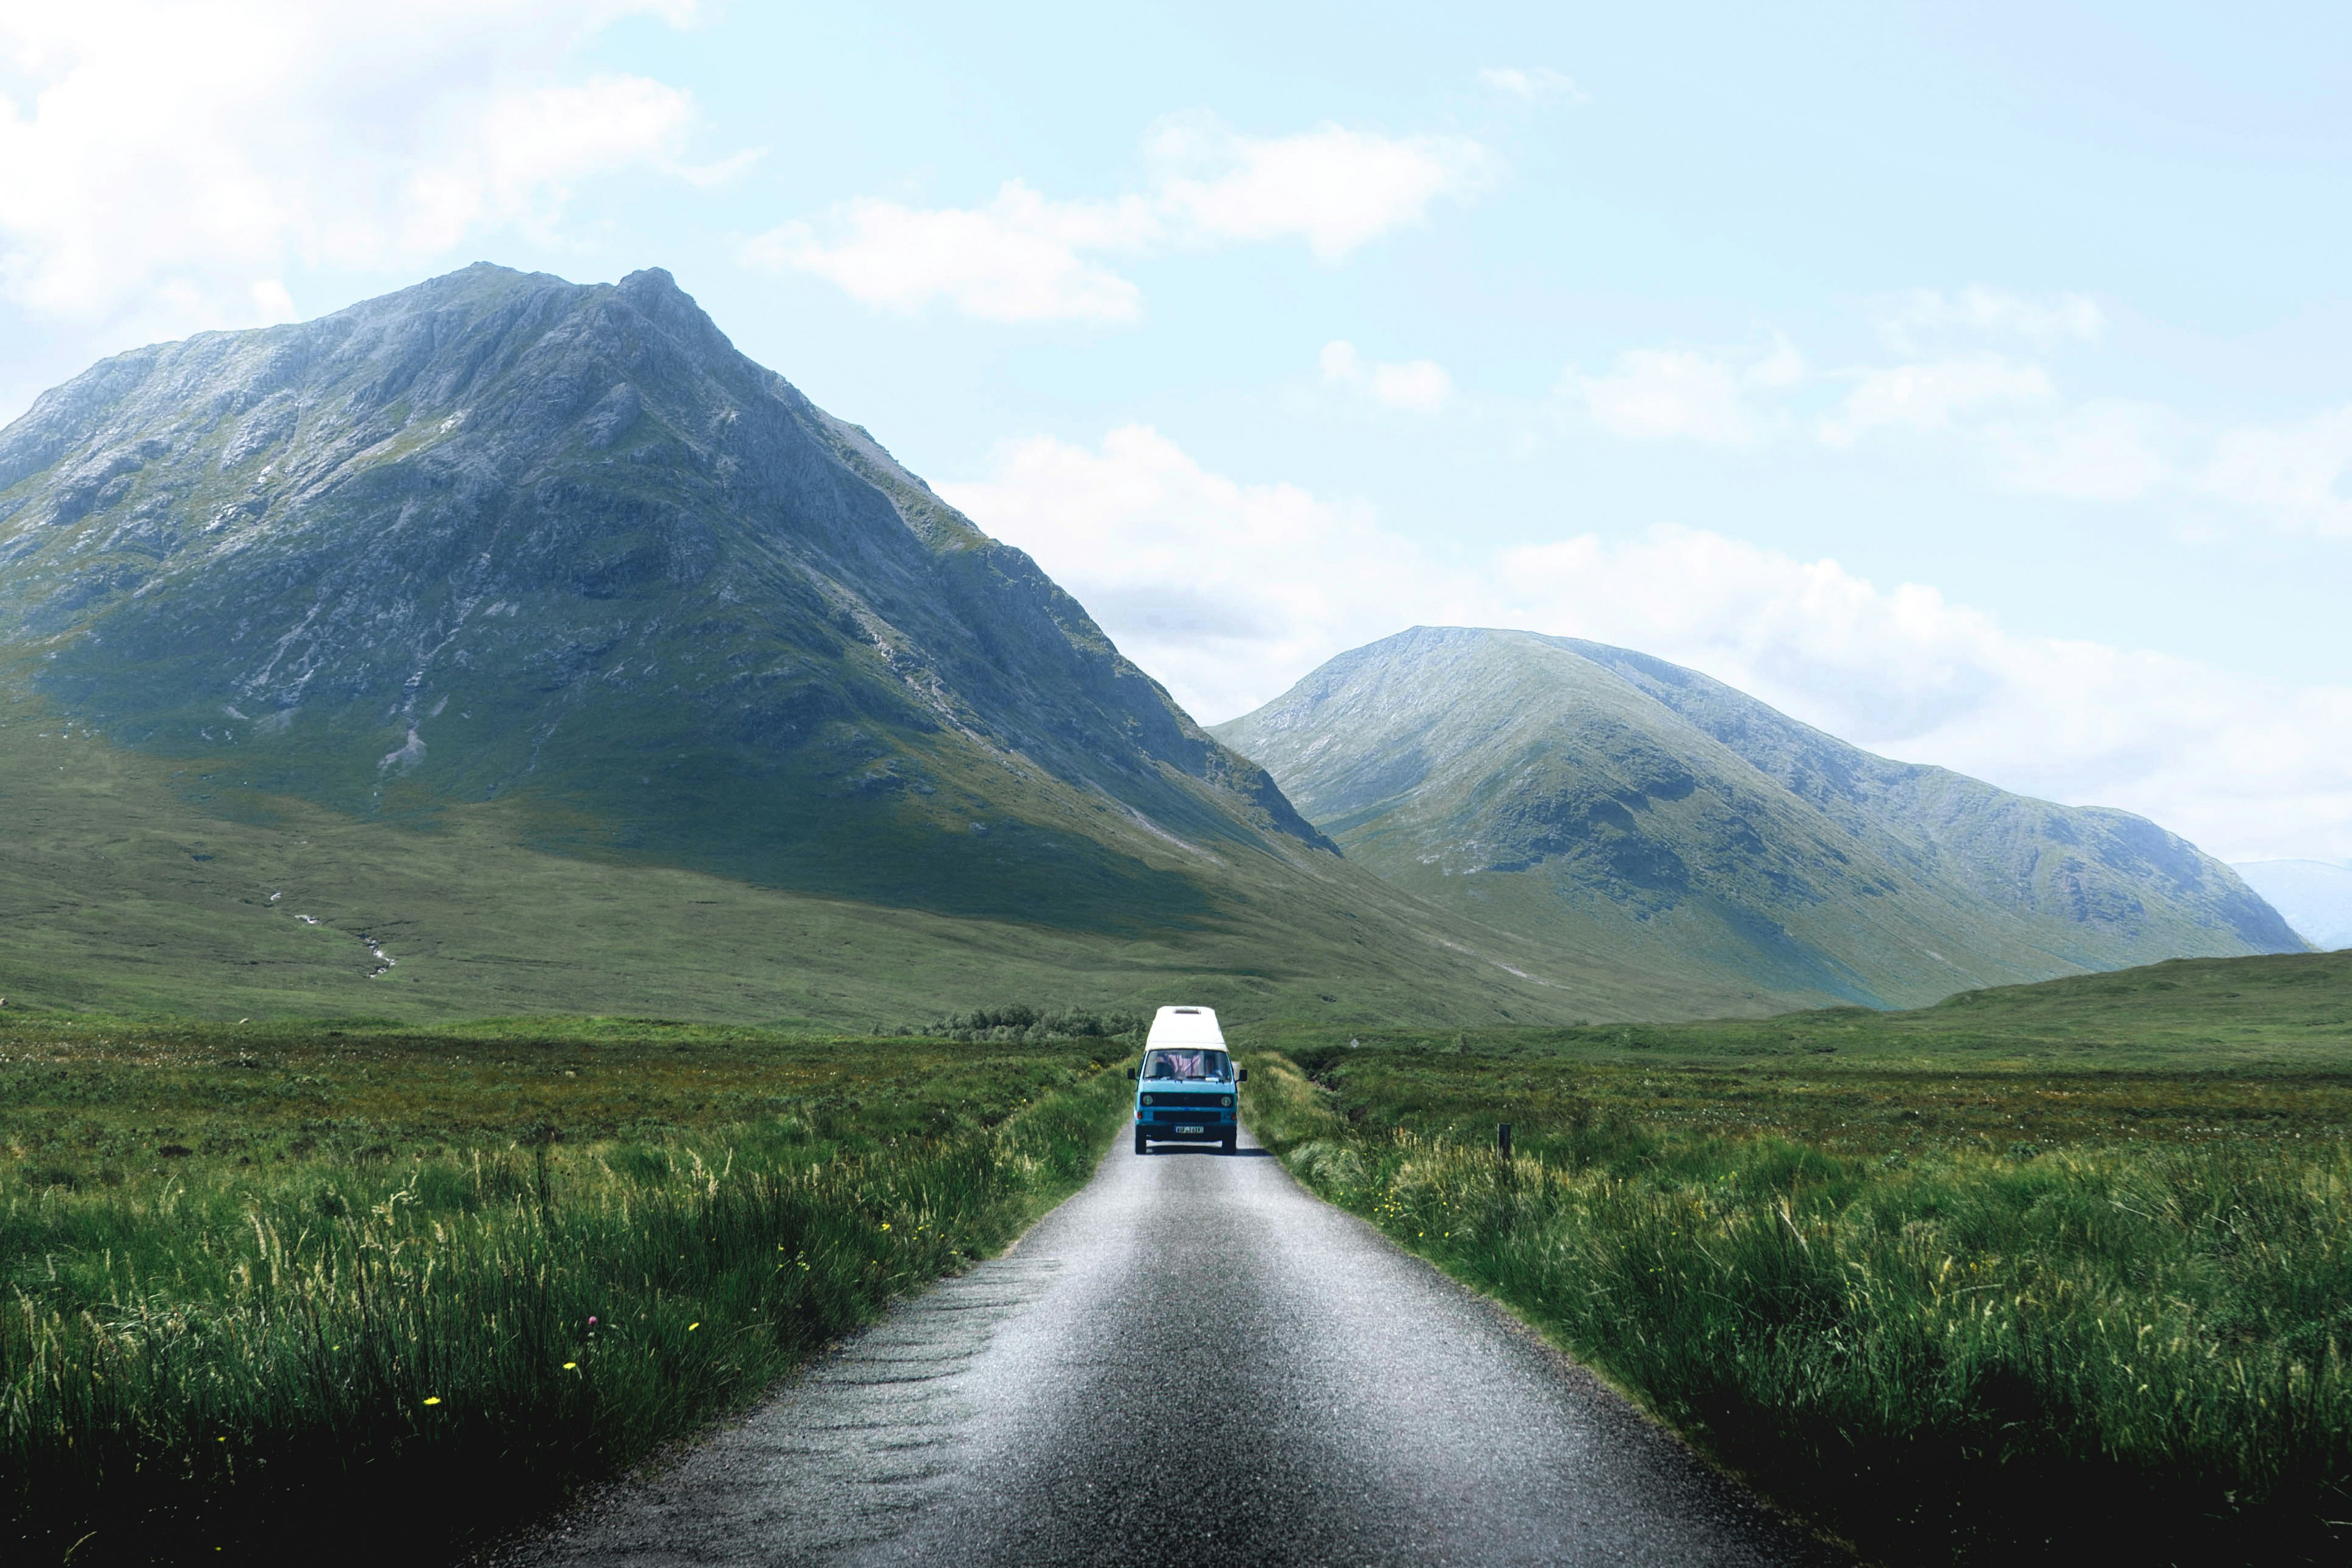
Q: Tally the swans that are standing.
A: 0